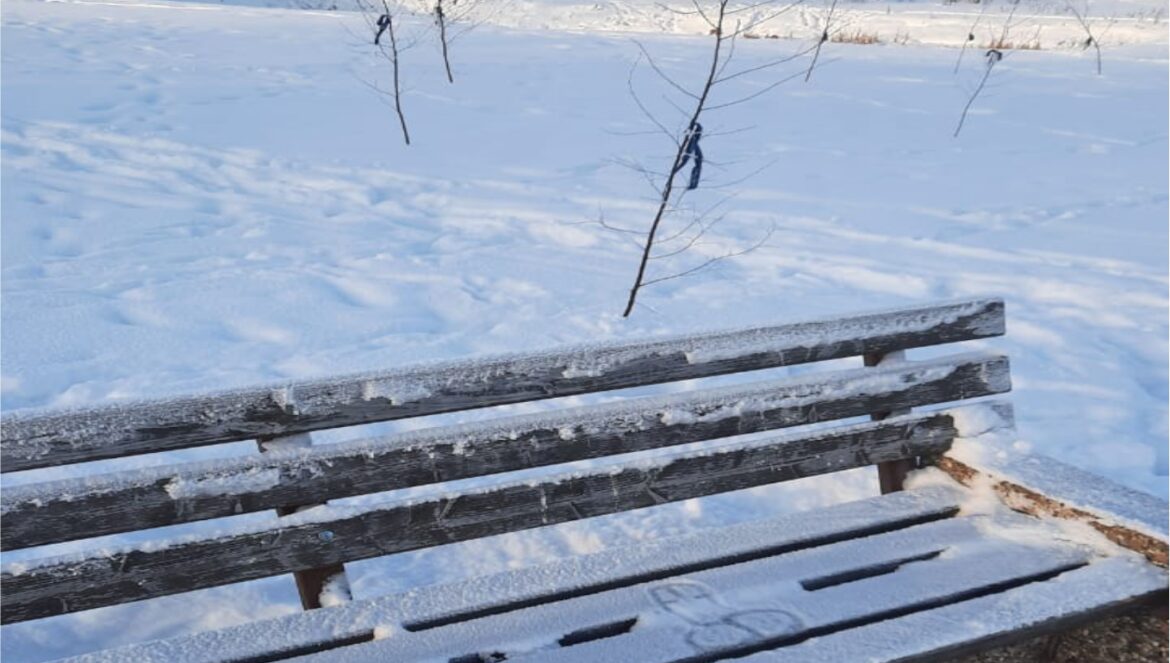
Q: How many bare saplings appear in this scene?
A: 7